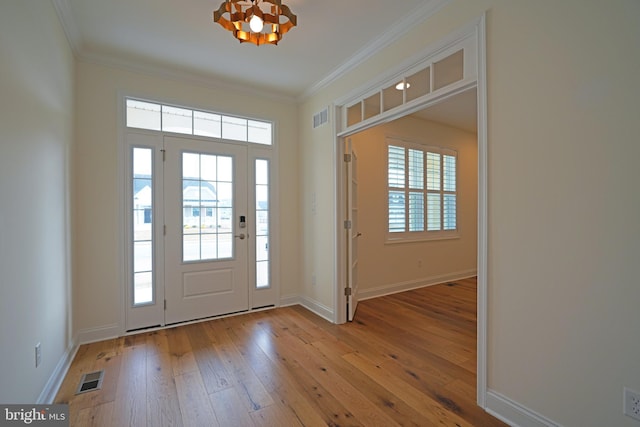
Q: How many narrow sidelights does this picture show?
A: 2